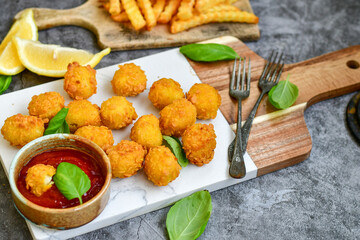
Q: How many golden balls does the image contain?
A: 15